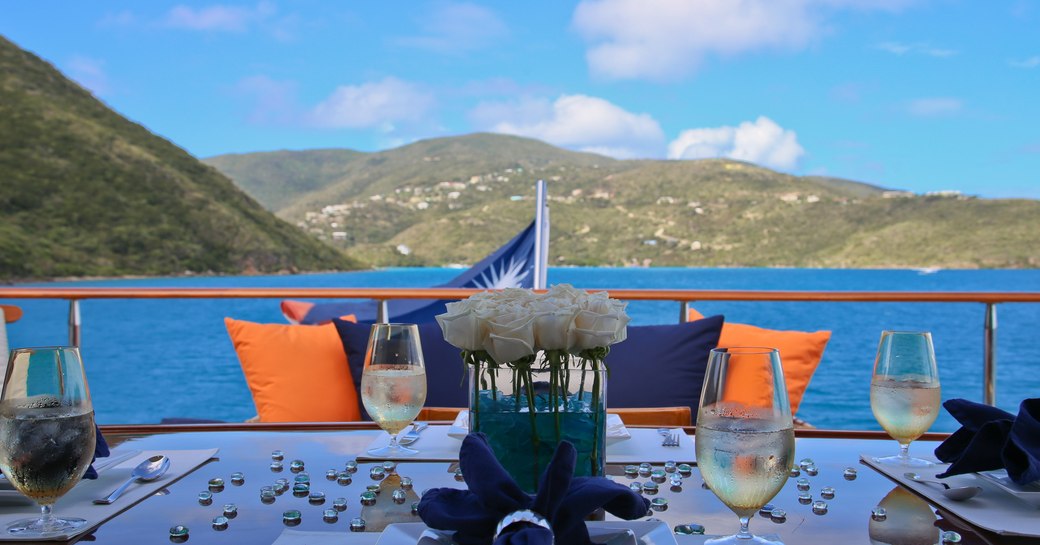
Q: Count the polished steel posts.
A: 4